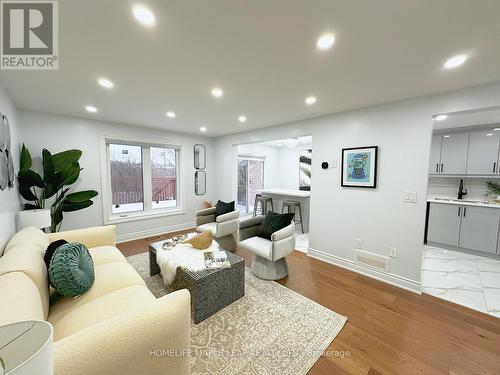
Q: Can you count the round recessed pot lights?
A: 11